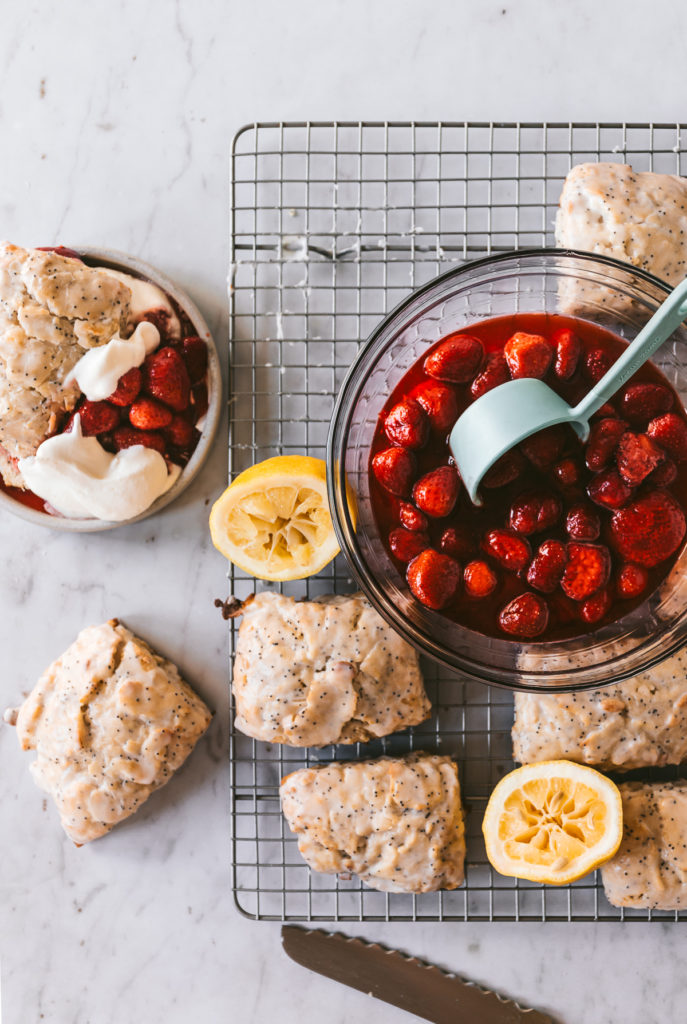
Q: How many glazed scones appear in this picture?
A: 7